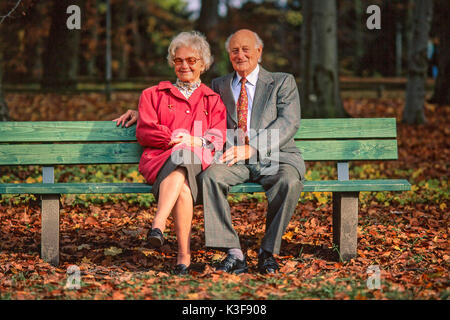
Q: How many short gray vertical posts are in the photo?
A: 2